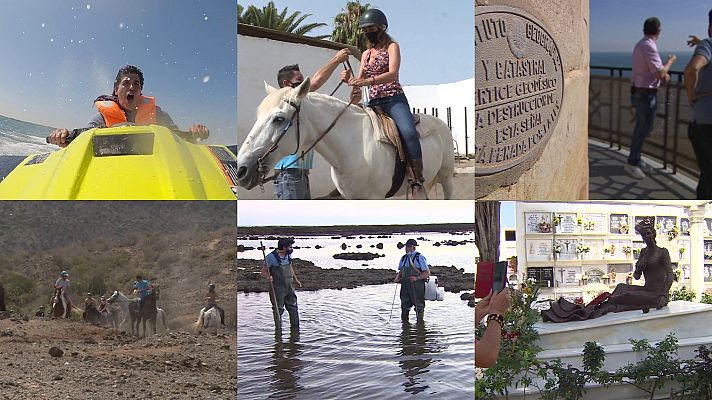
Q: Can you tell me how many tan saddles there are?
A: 1